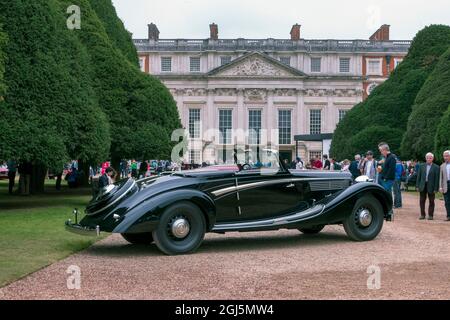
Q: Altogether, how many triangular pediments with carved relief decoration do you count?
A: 1